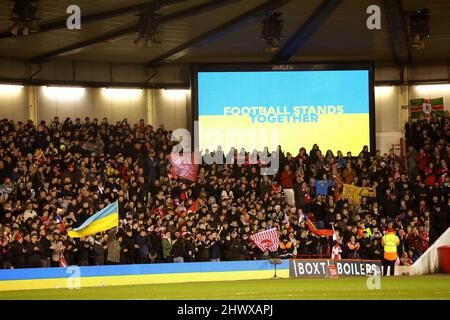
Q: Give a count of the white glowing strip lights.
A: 6